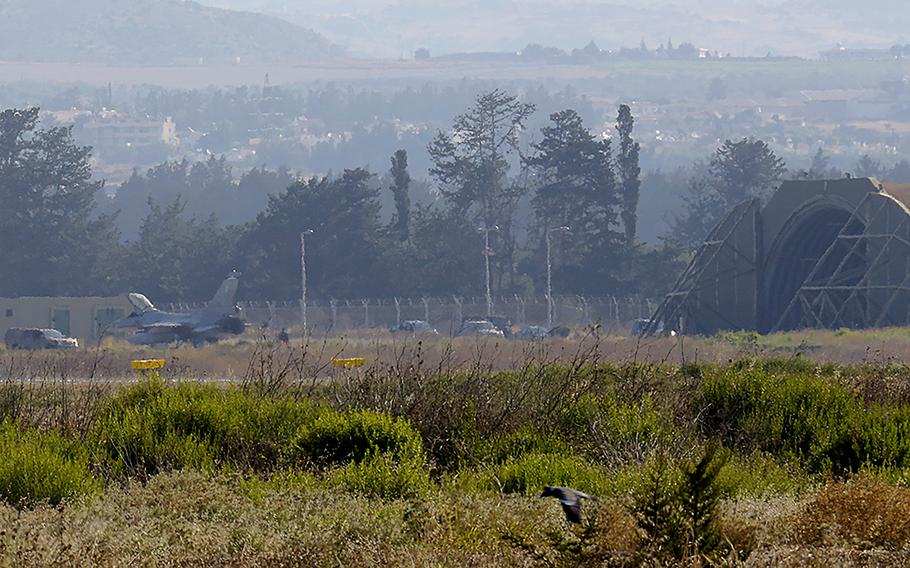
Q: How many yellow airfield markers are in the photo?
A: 2